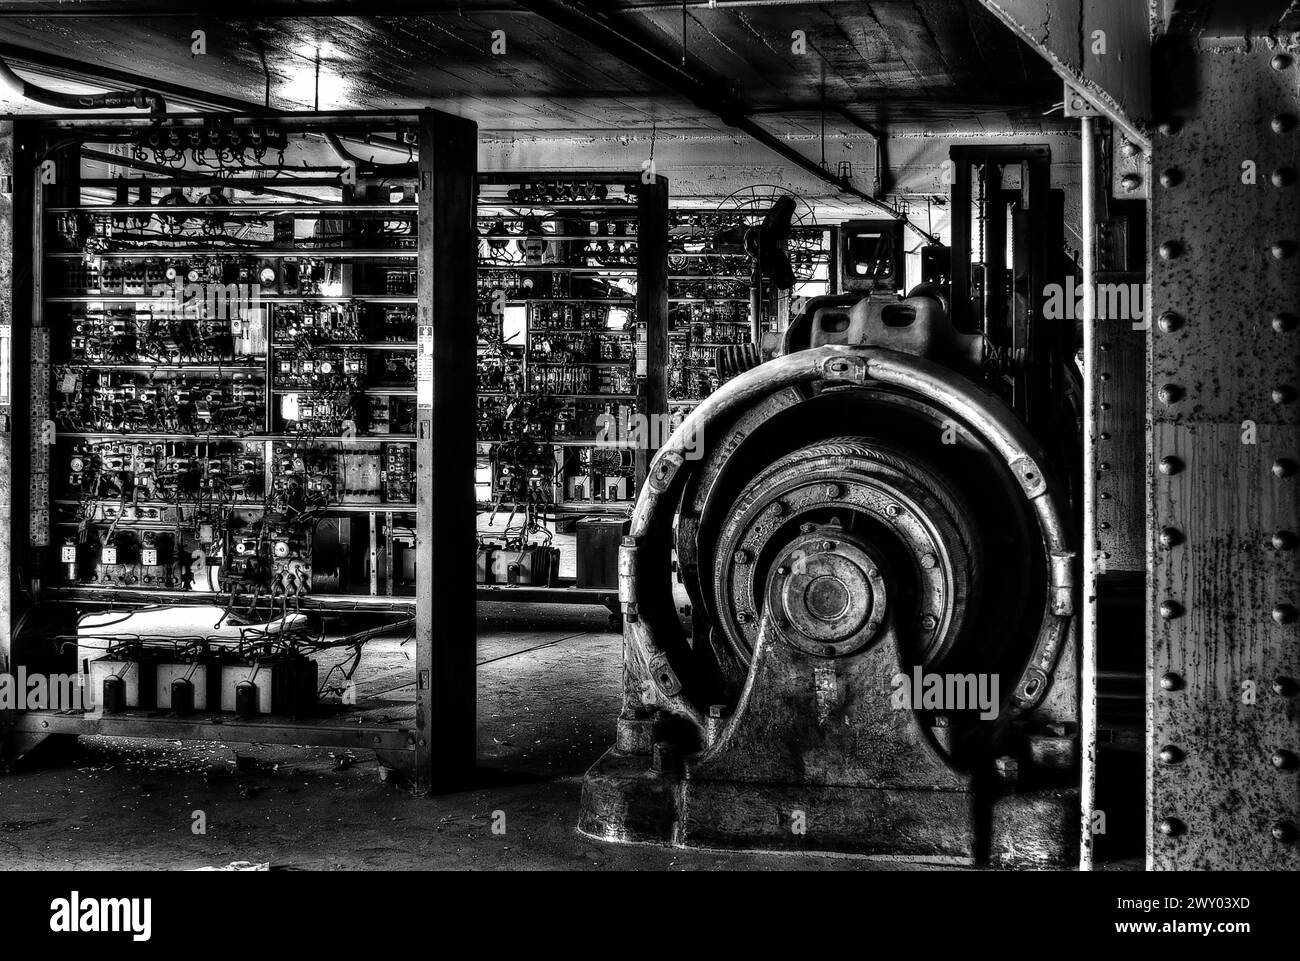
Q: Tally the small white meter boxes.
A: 3